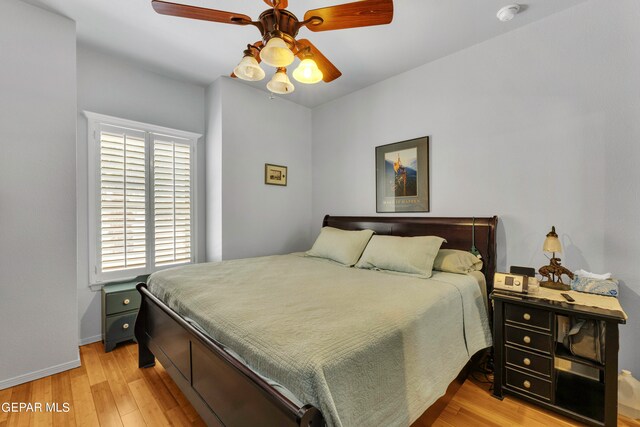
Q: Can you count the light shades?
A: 5